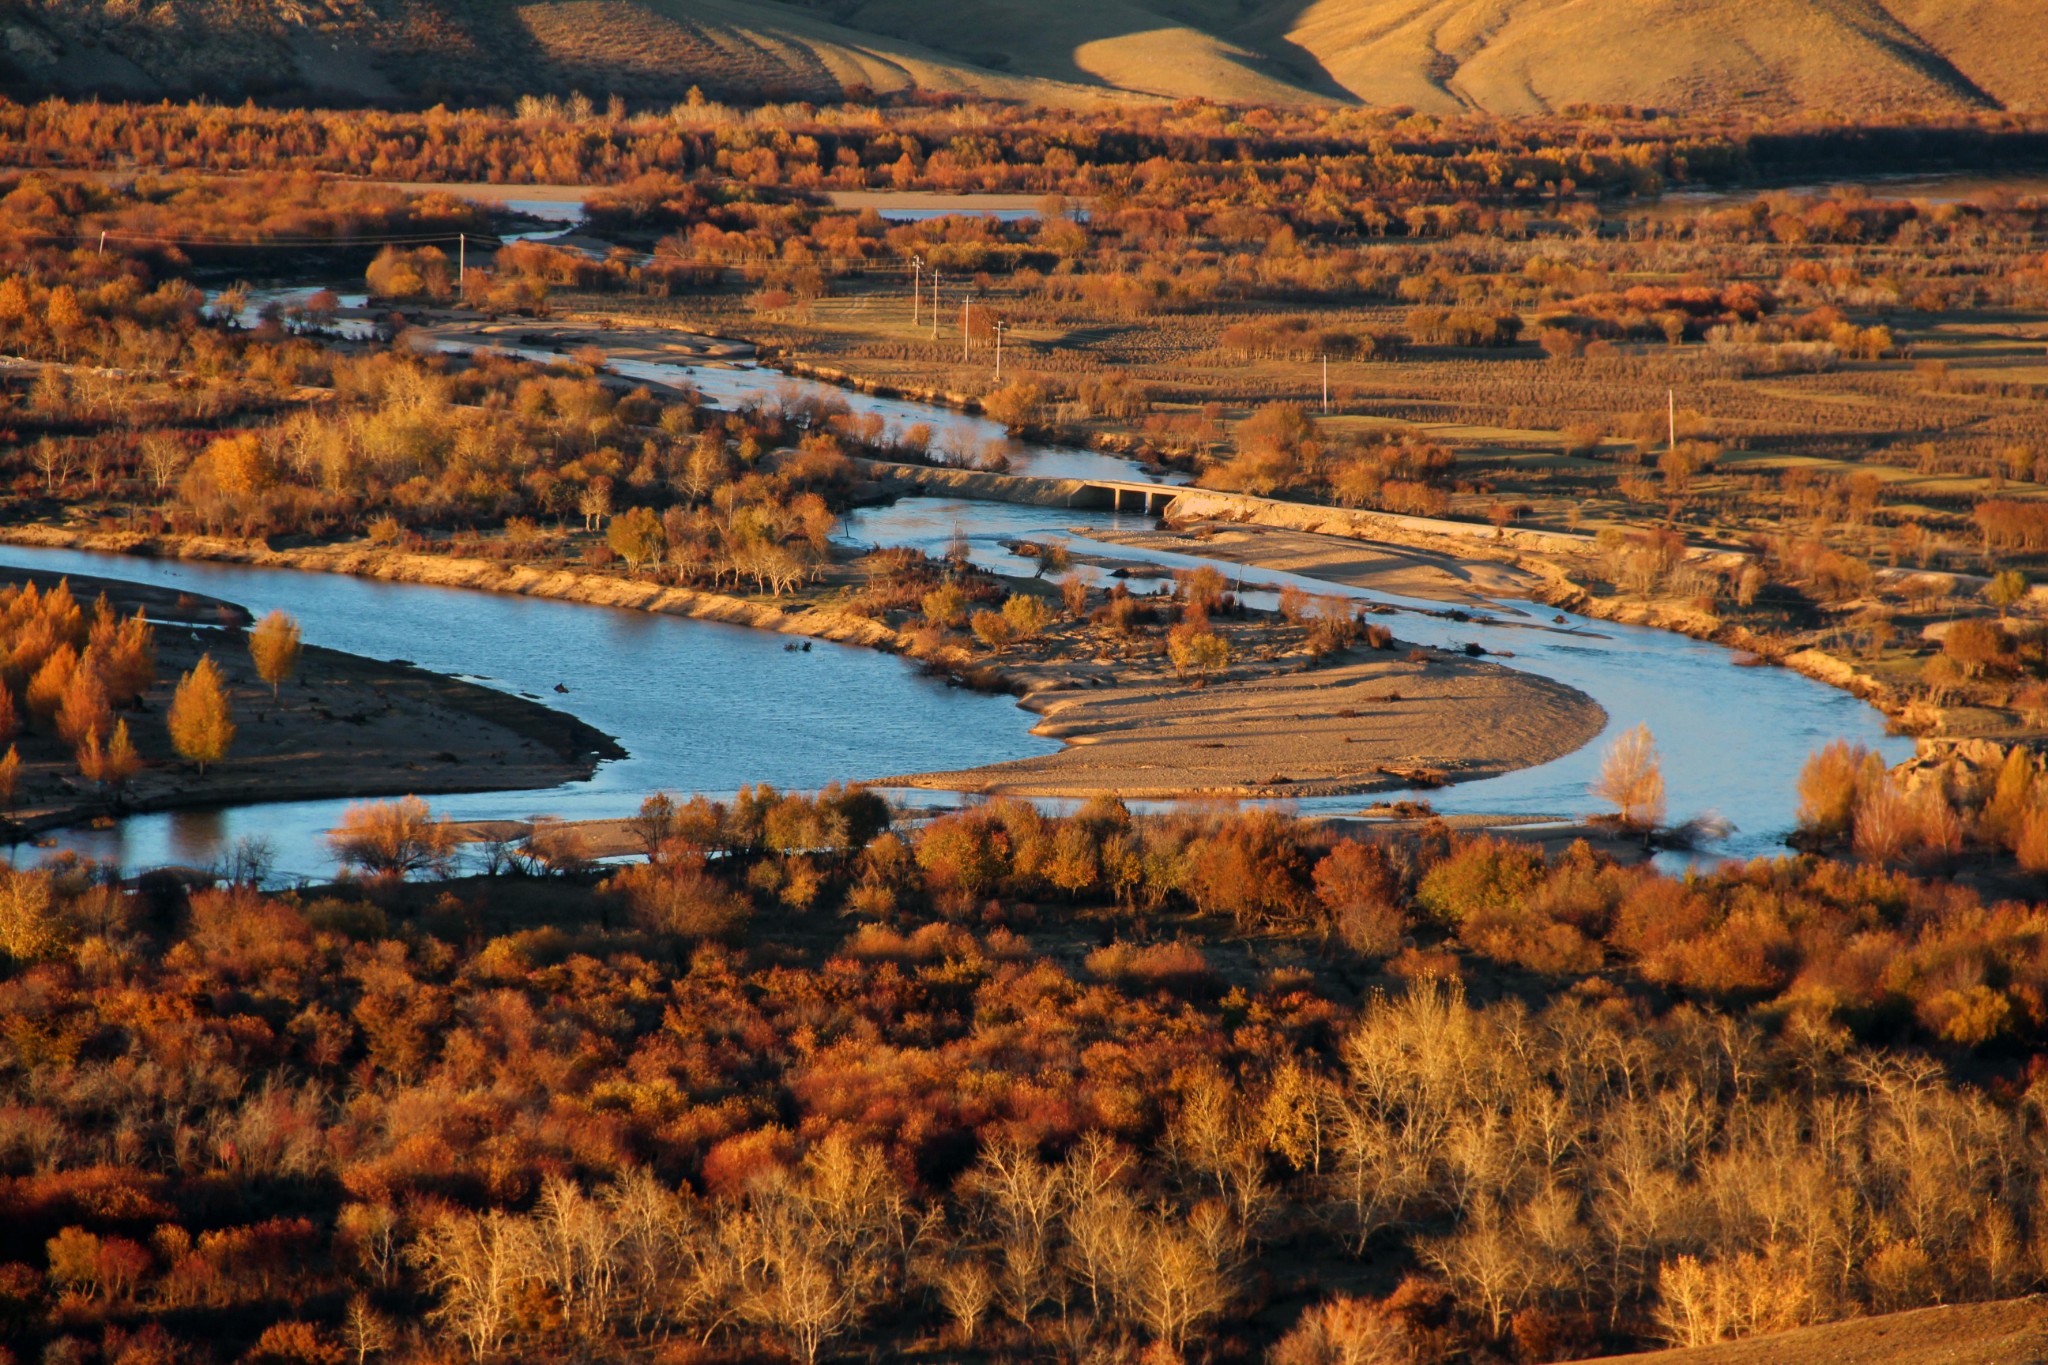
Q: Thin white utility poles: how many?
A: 8